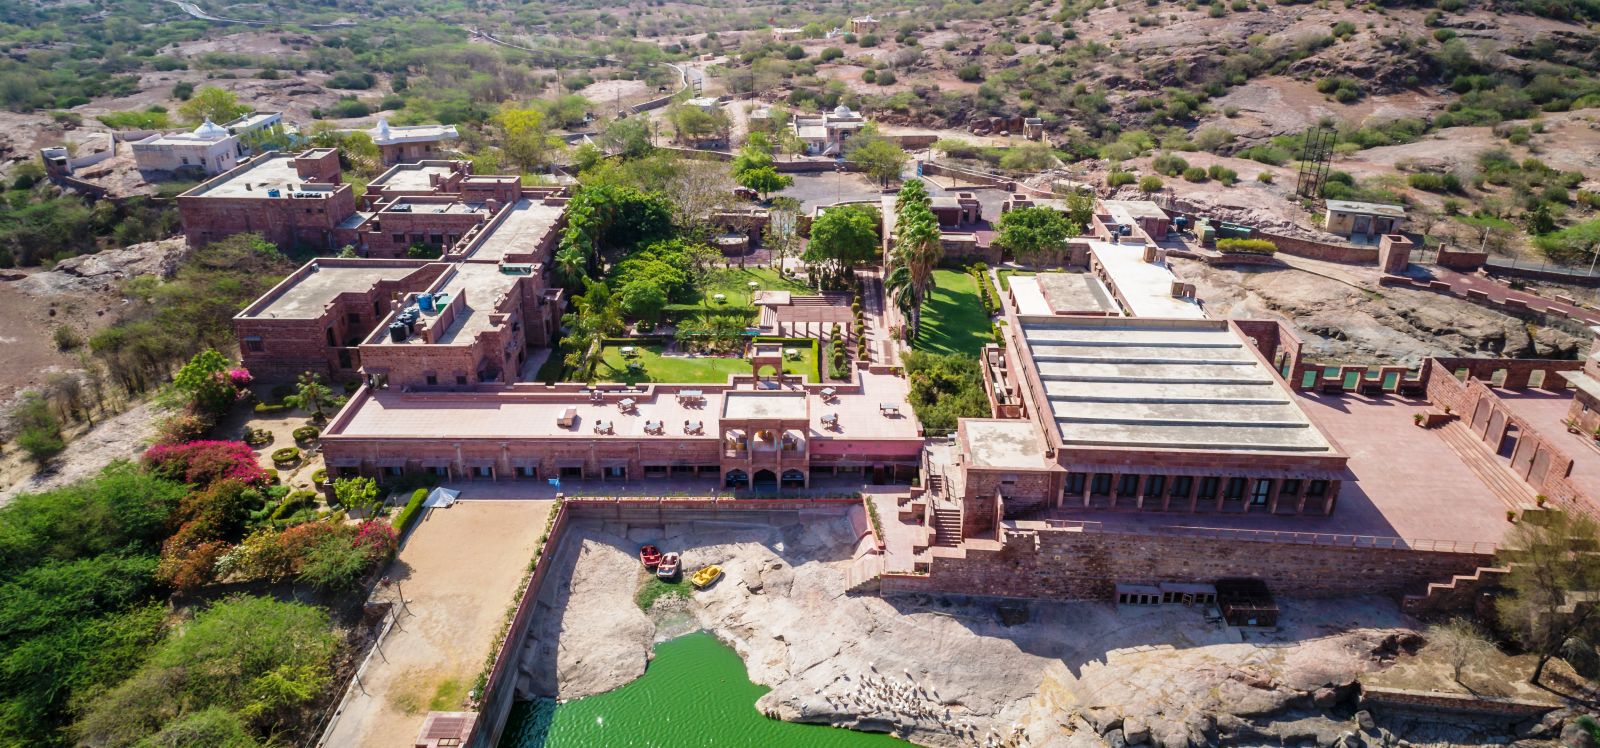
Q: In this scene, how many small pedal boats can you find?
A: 3